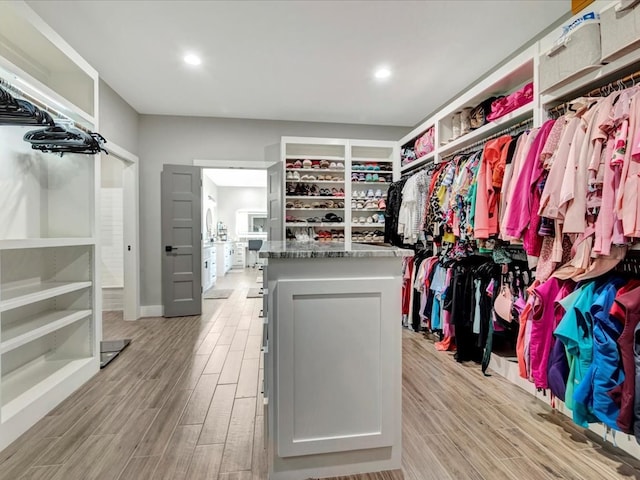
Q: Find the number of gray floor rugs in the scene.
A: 2